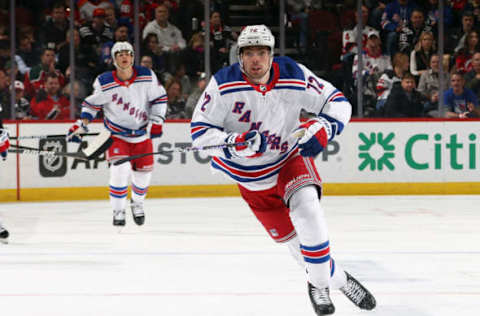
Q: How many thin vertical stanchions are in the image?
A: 7